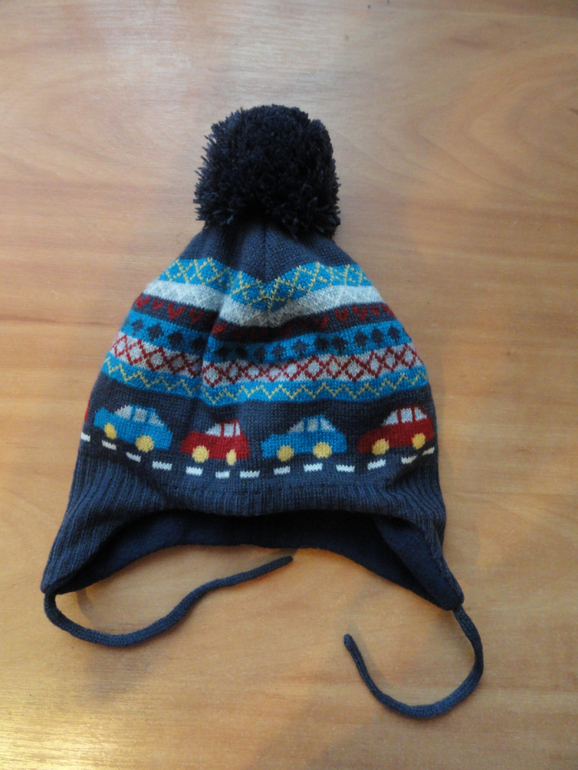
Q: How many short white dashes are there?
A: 13